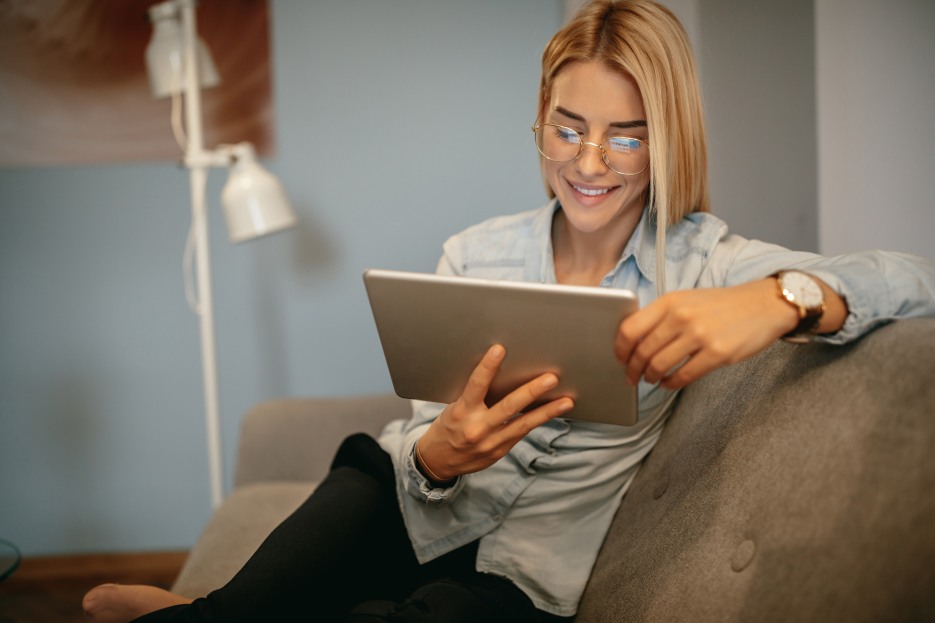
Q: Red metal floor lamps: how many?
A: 0